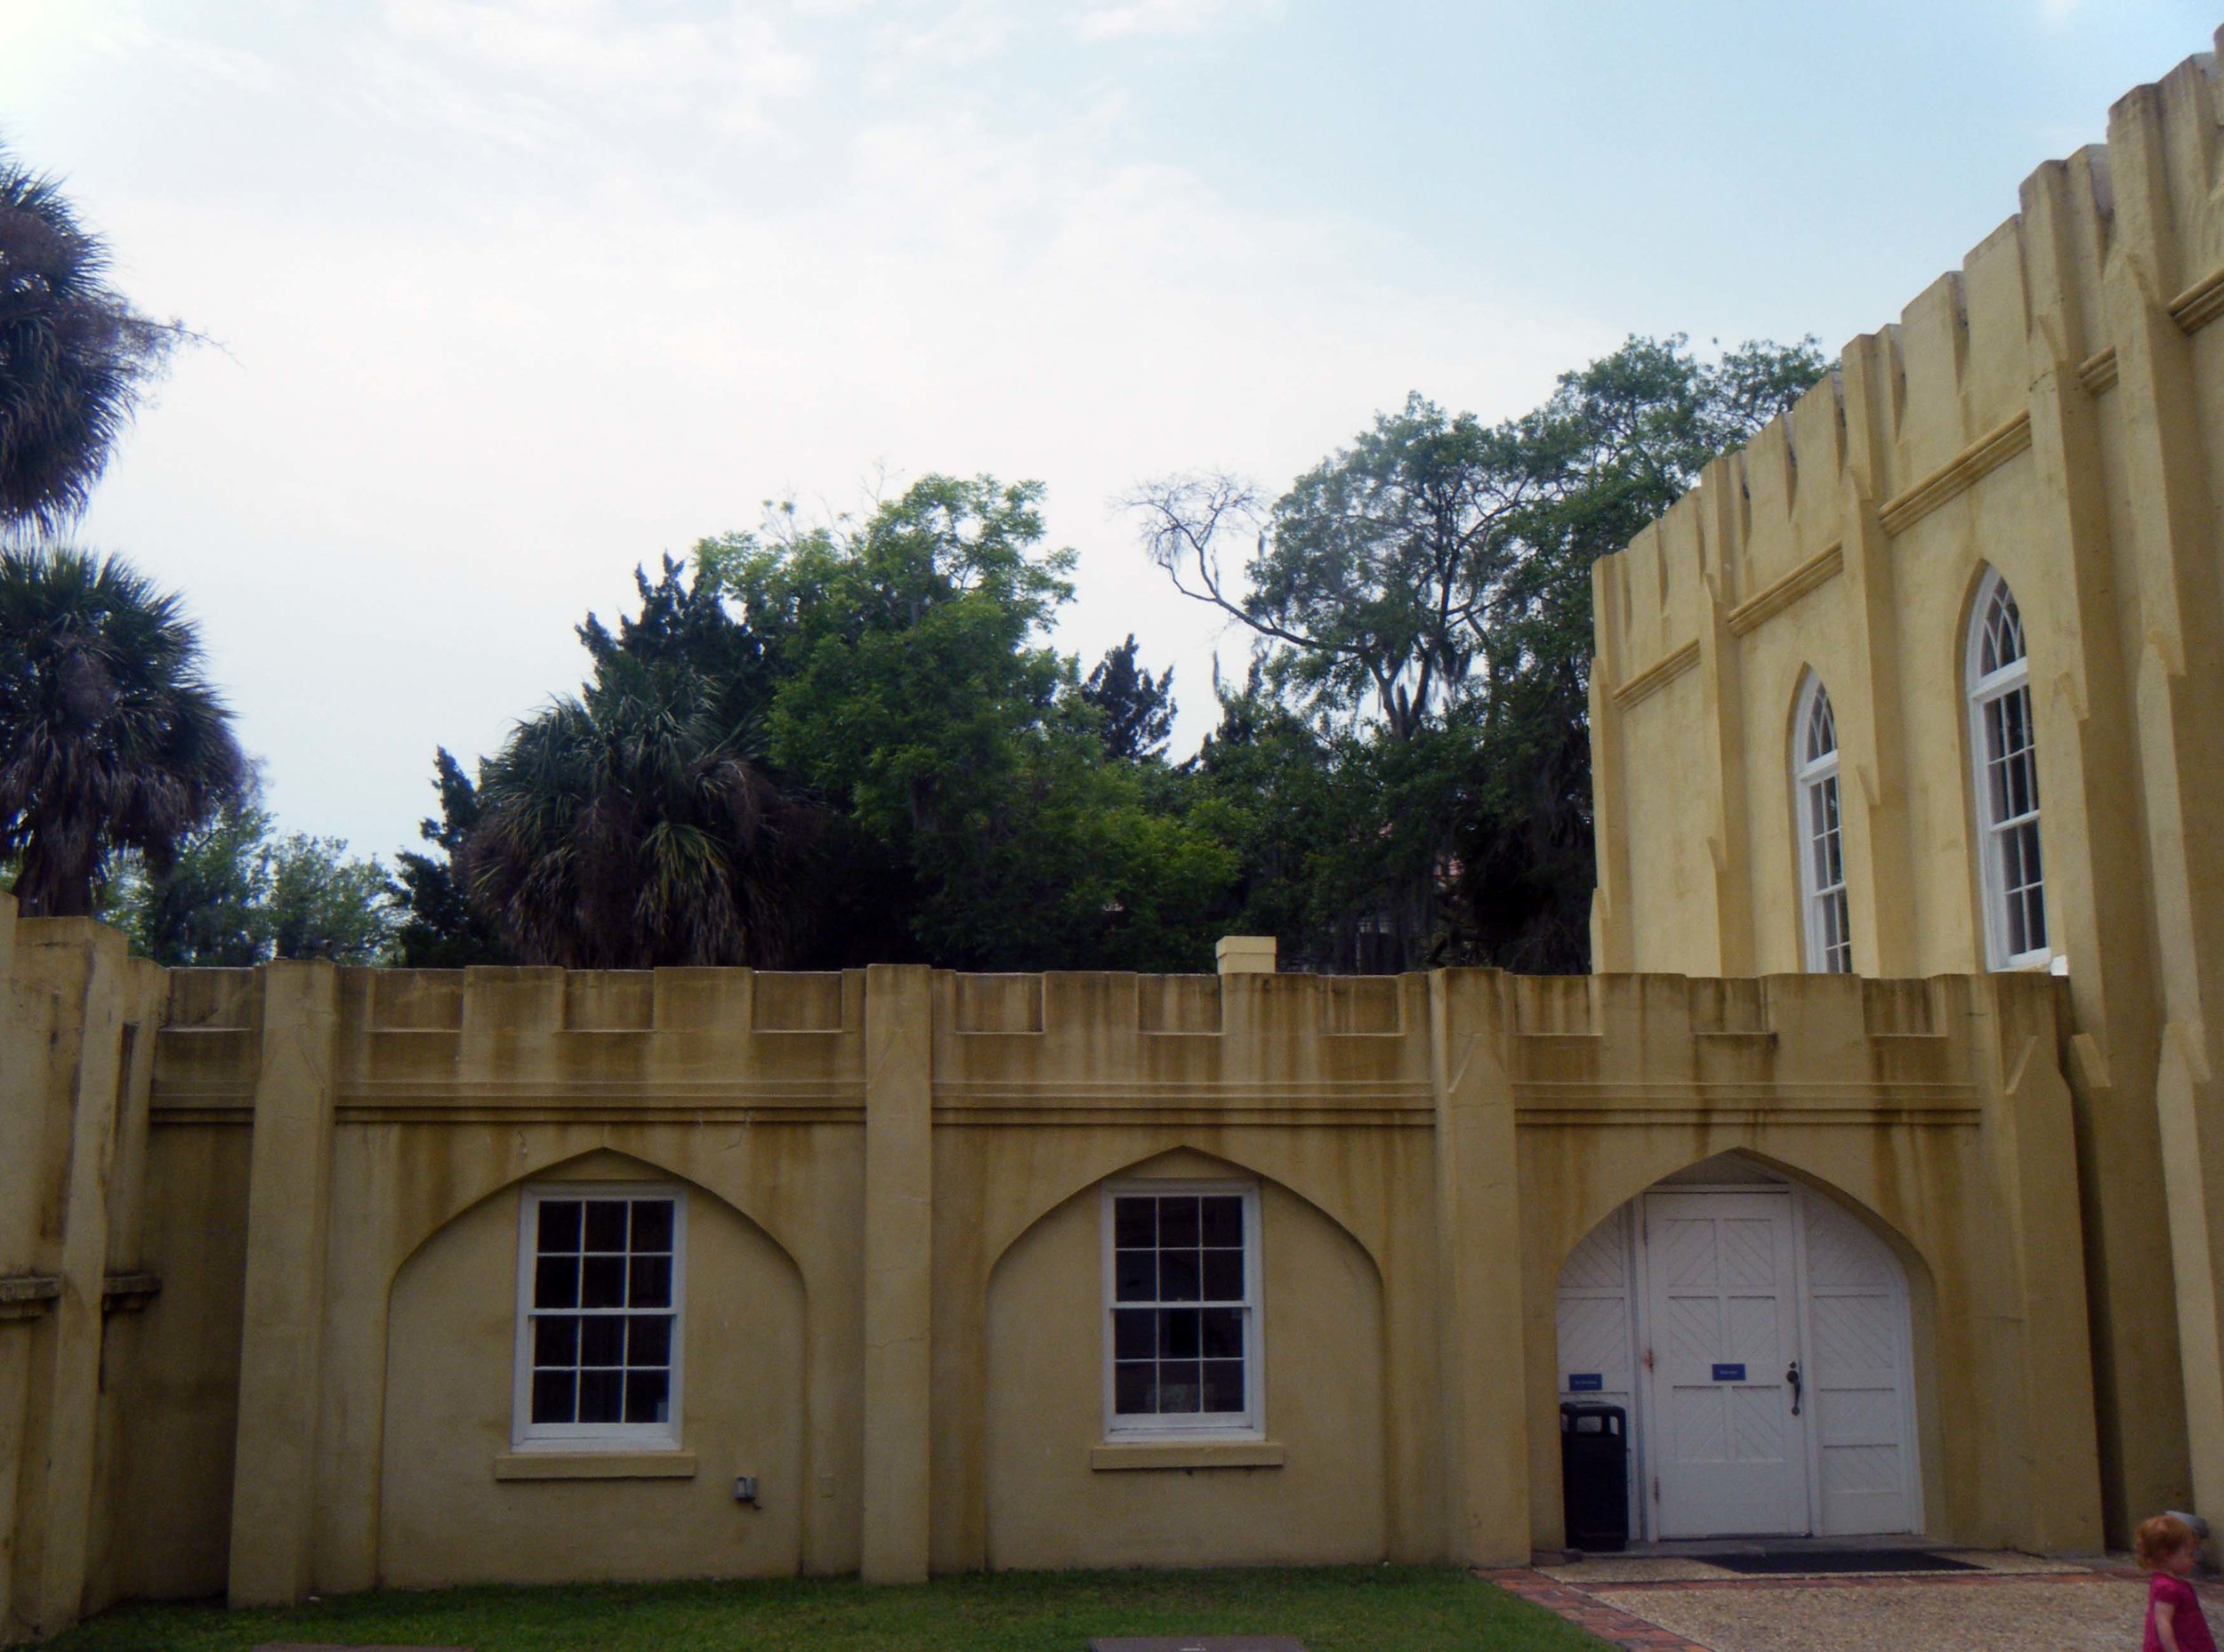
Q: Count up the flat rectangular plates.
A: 2